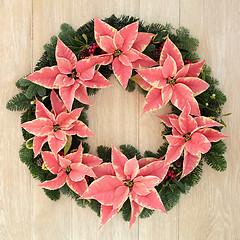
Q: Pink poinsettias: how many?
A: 7